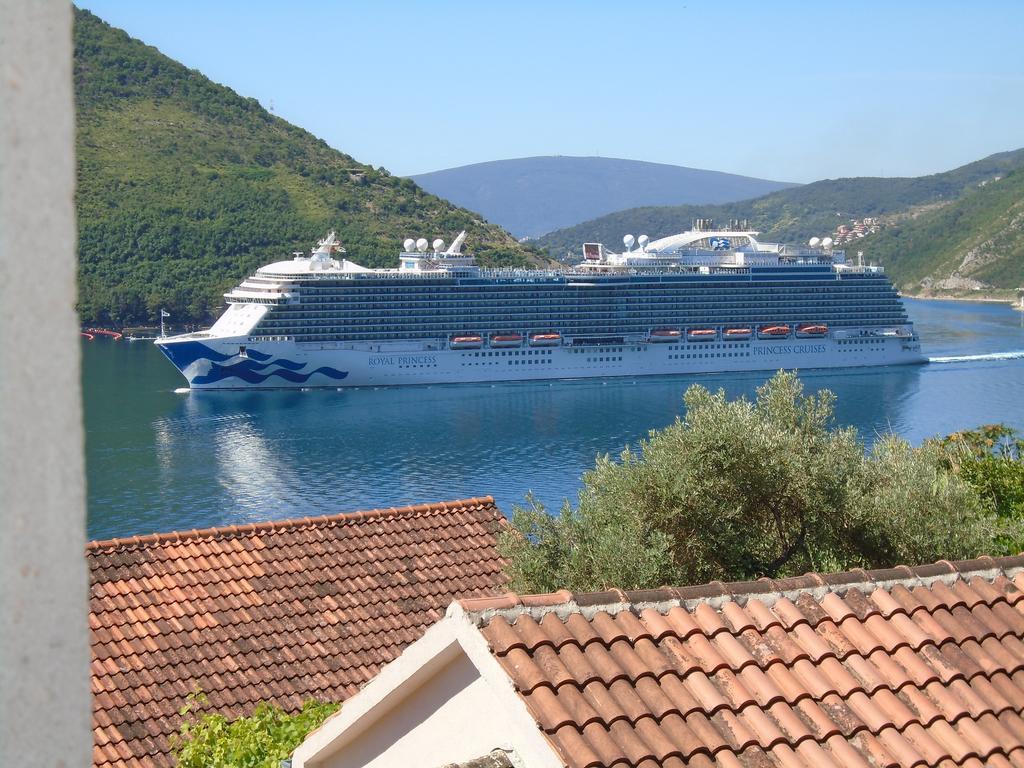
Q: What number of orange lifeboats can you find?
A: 8